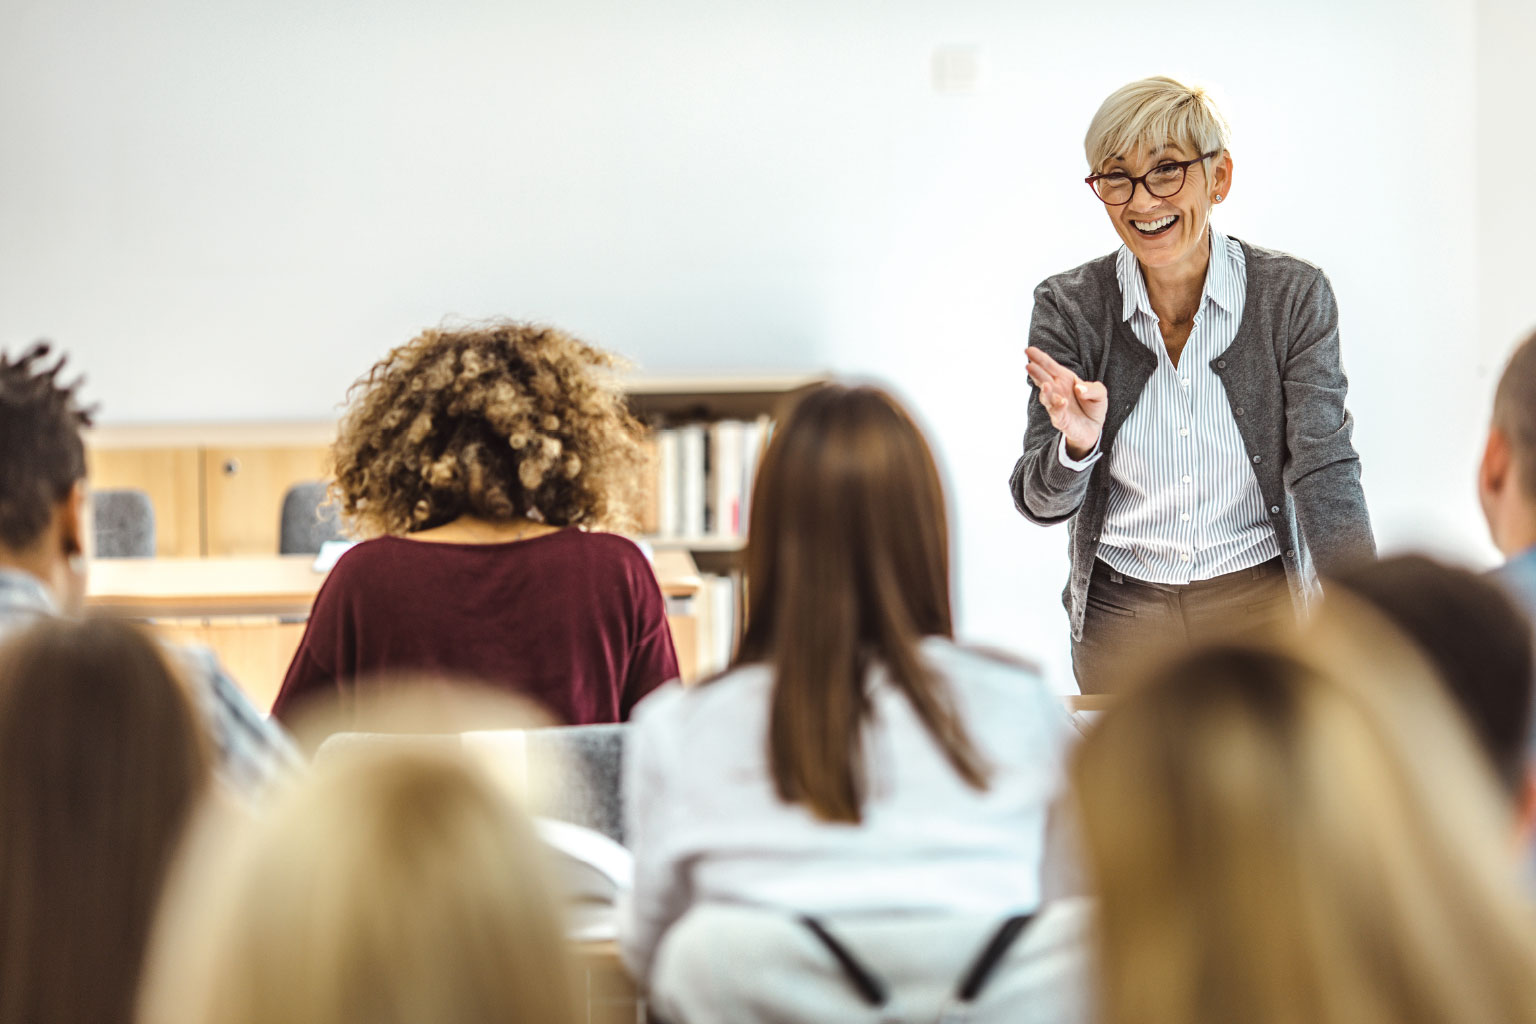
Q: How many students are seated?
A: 8